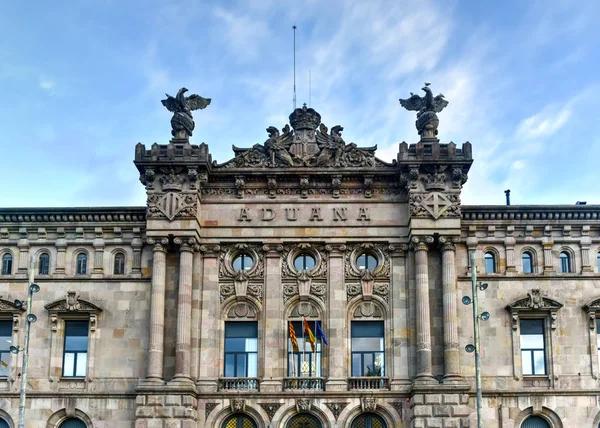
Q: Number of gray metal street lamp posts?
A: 2